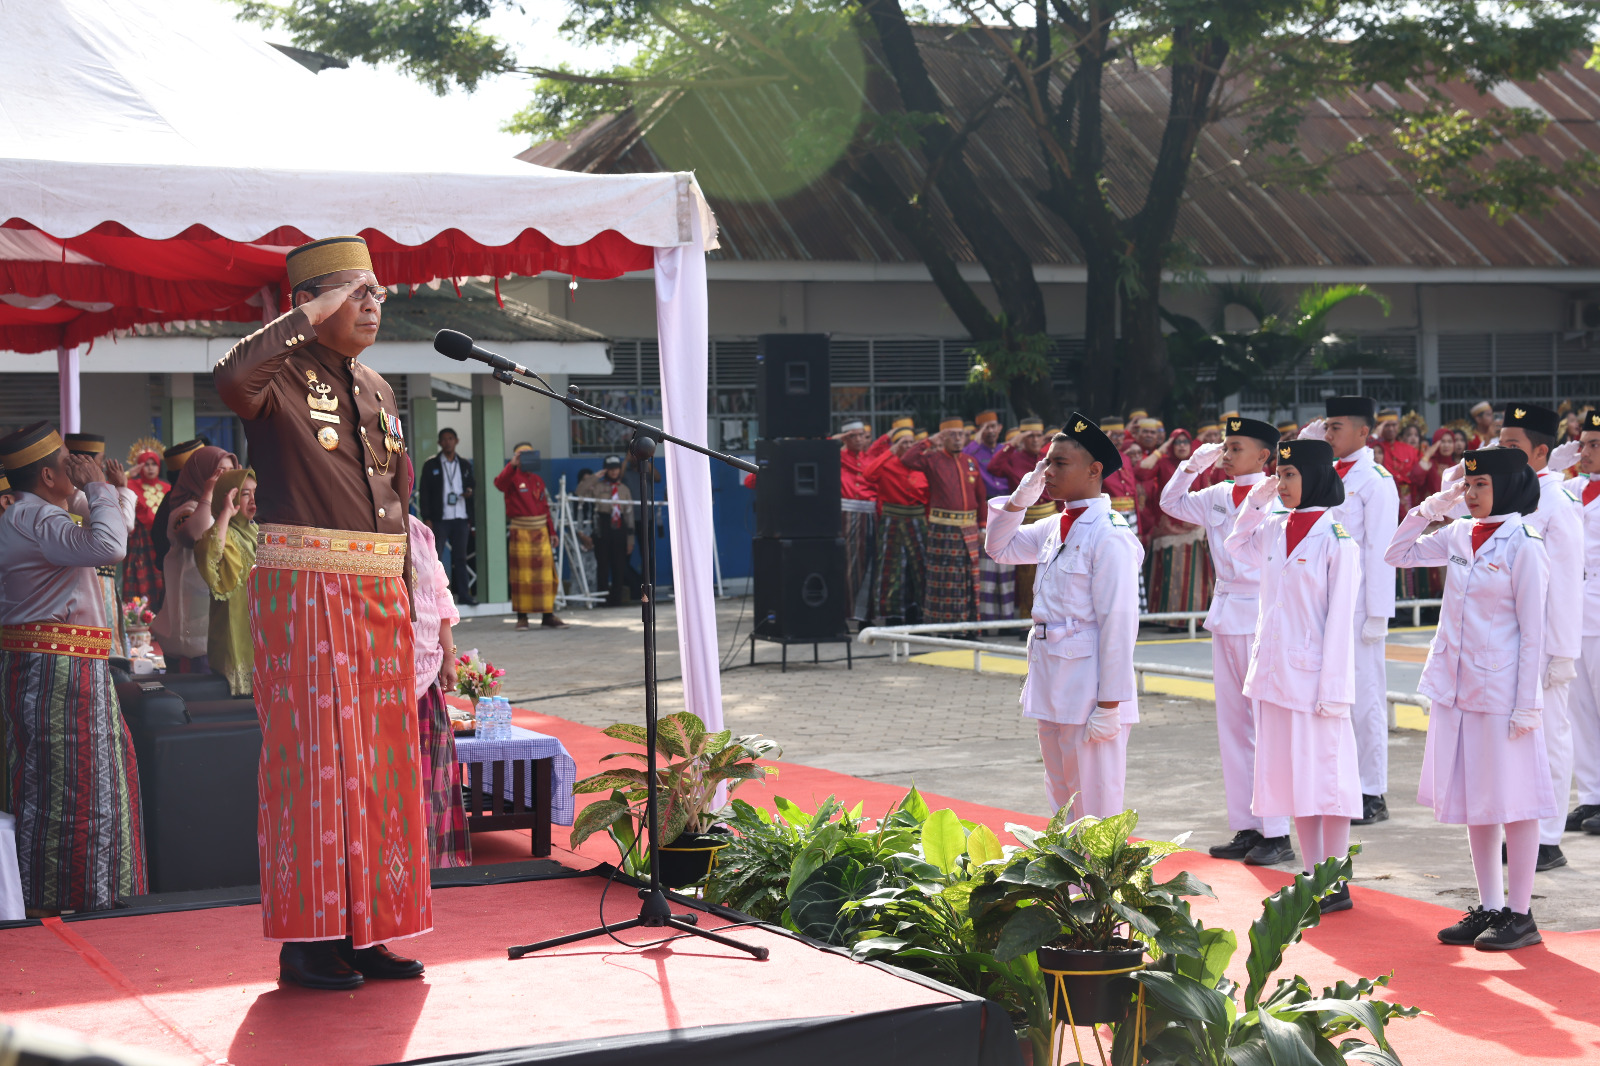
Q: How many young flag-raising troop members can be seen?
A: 7